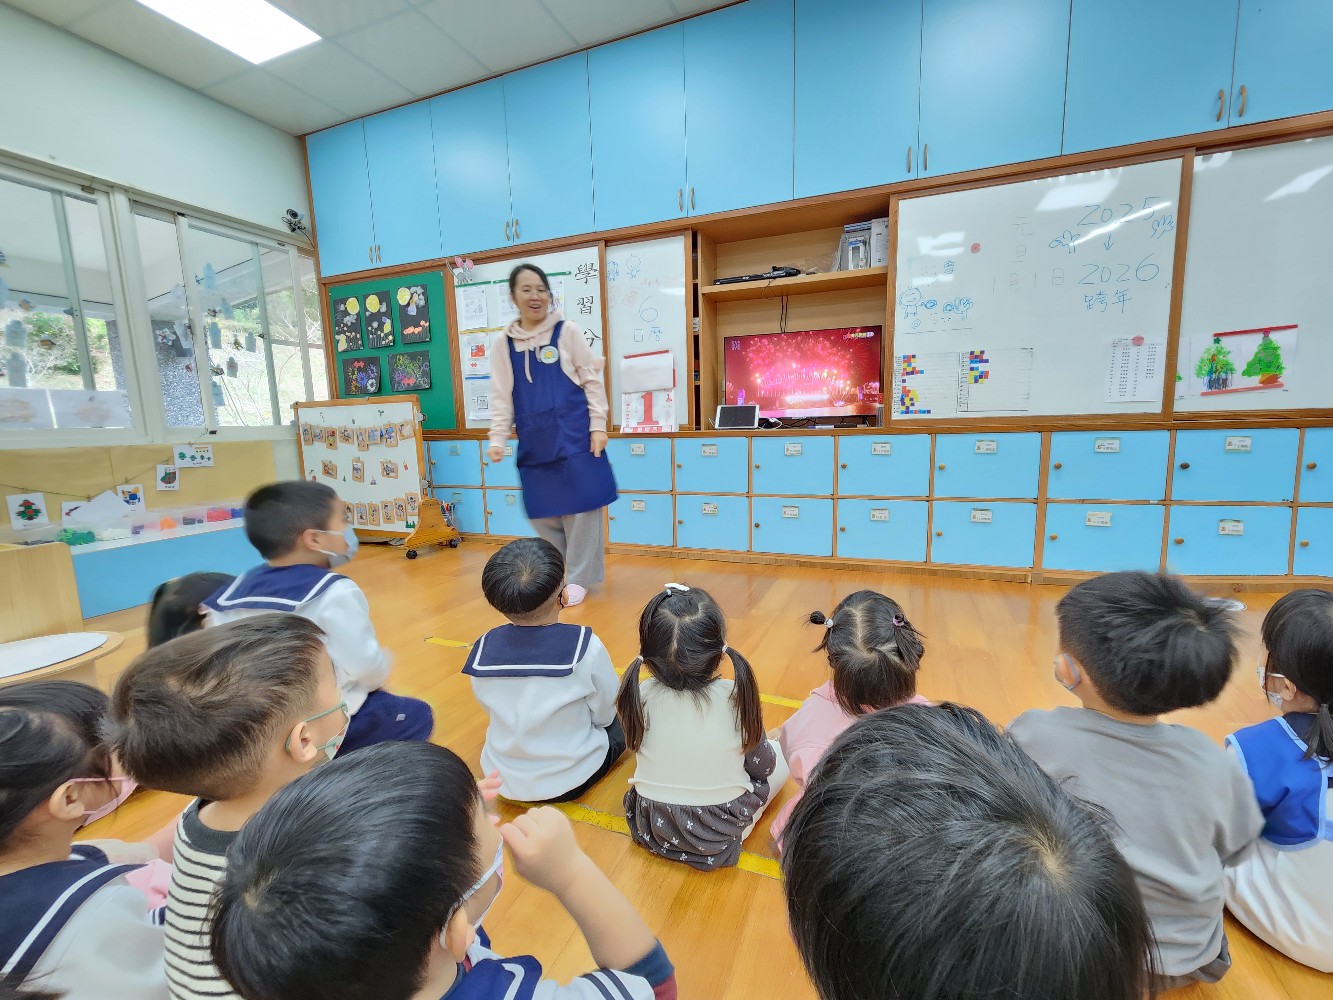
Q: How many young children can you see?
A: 11